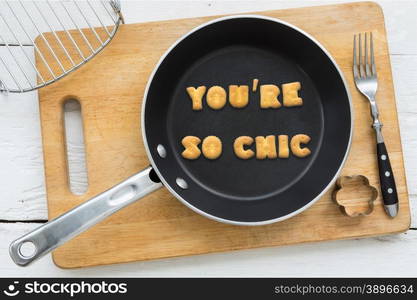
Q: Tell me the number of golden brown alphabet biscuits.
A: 11